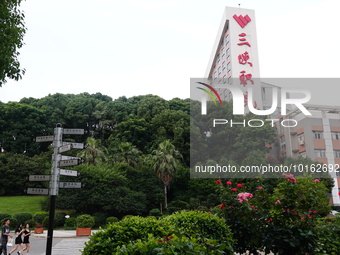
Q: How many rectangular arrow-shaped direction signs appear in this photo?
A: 10